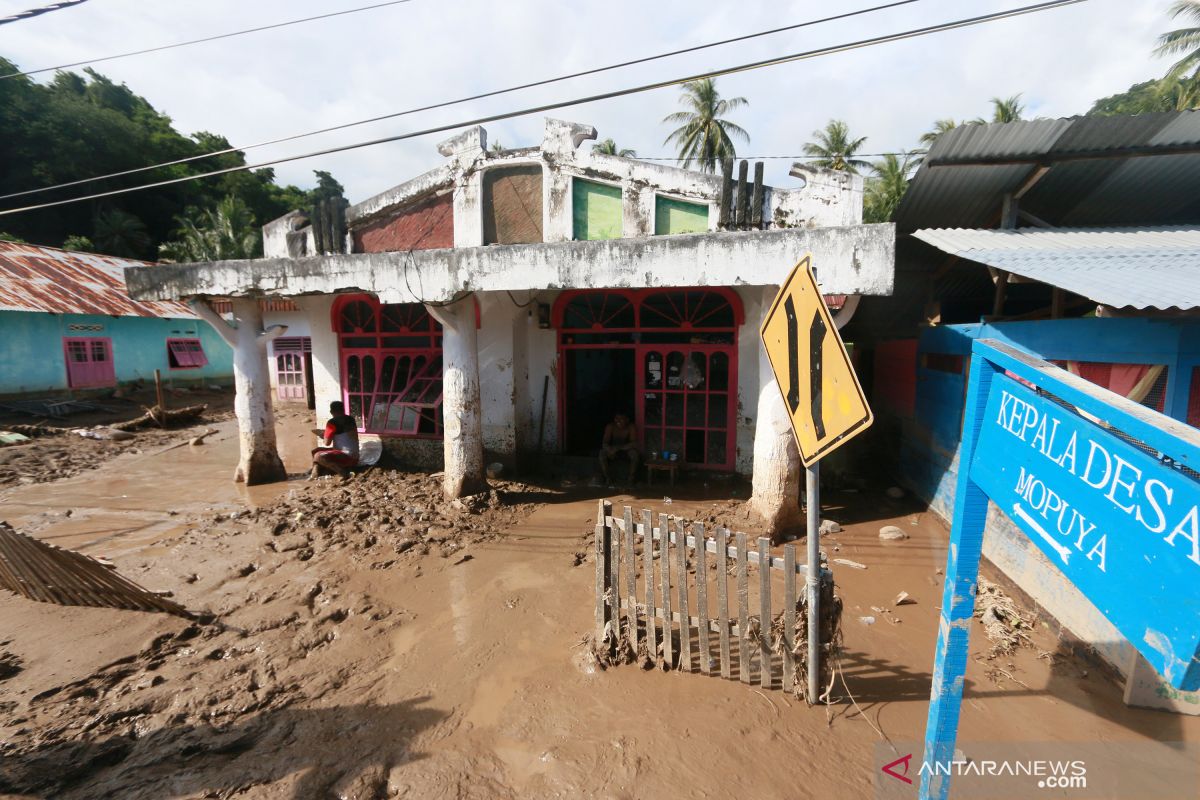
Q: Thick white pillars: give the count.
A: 3